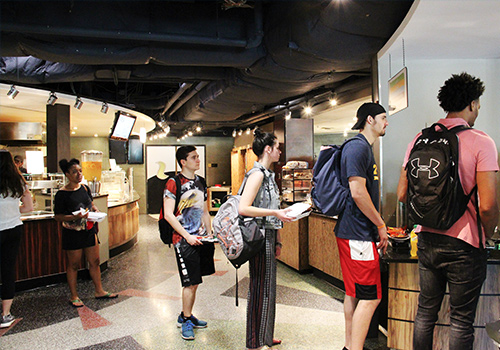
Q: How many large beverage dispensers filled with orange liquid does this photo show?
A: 1